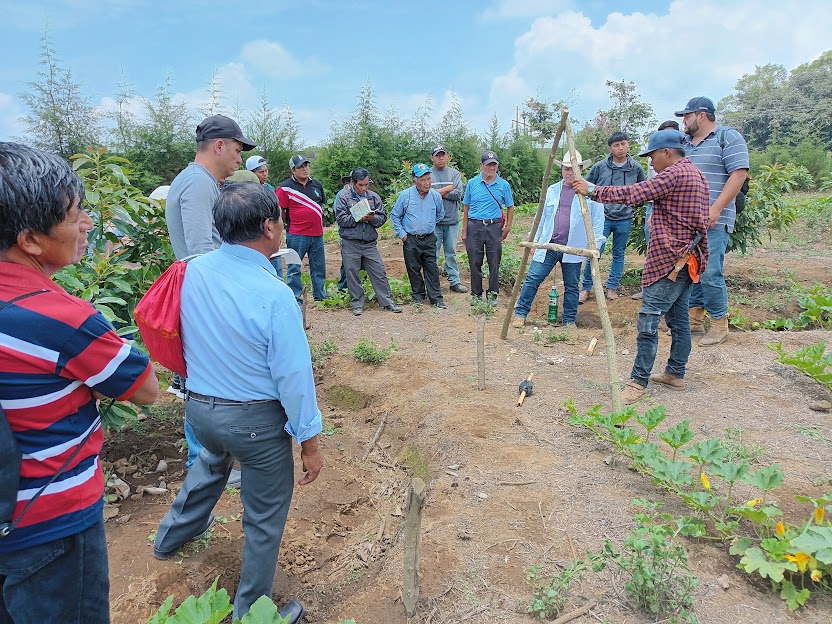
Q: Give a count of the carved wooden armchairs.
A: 0